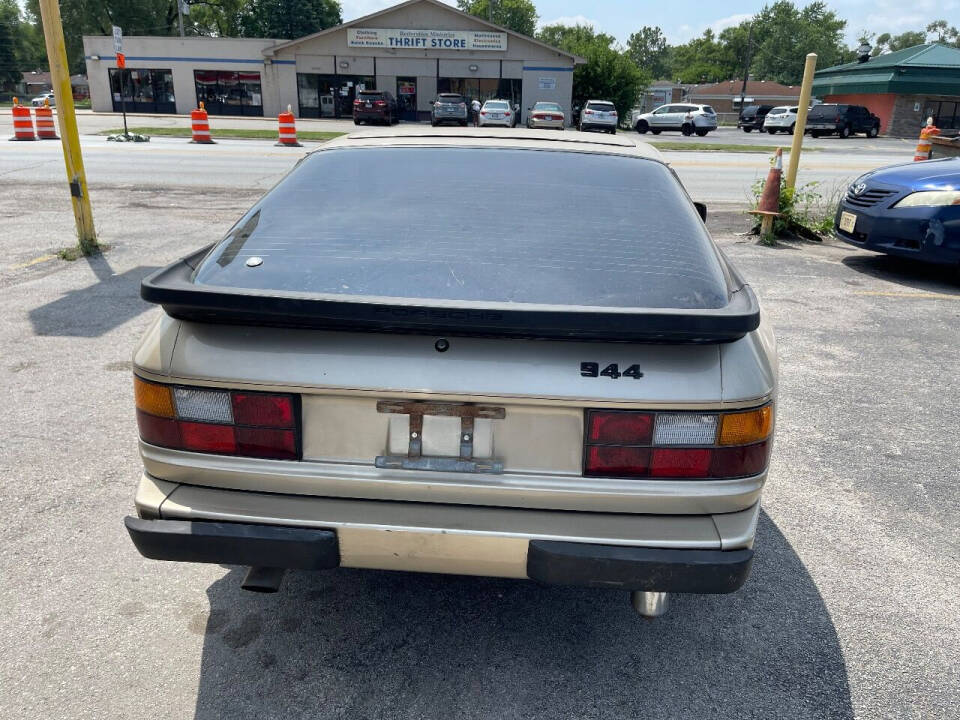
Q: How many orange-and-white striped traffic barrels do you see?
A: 5